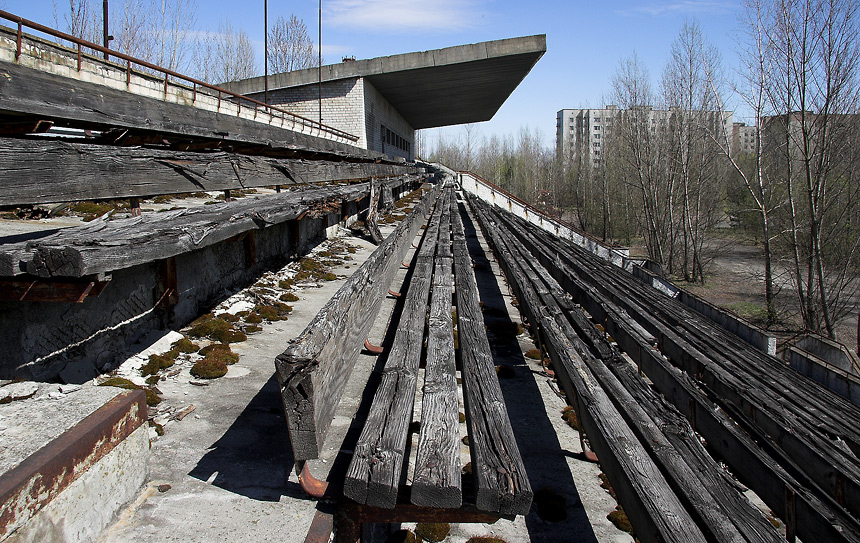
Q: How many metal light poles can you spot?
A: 3